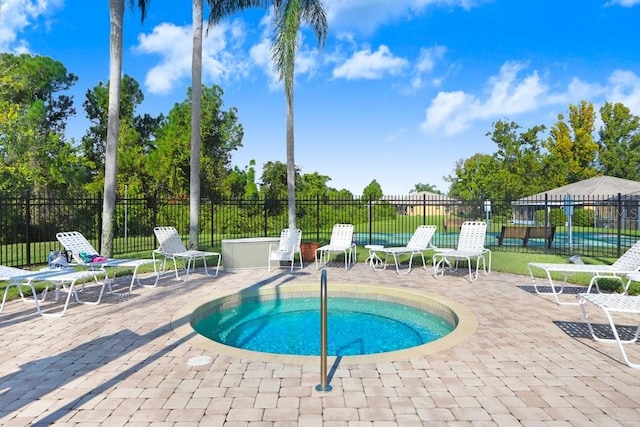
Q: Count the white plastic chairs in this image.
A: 9